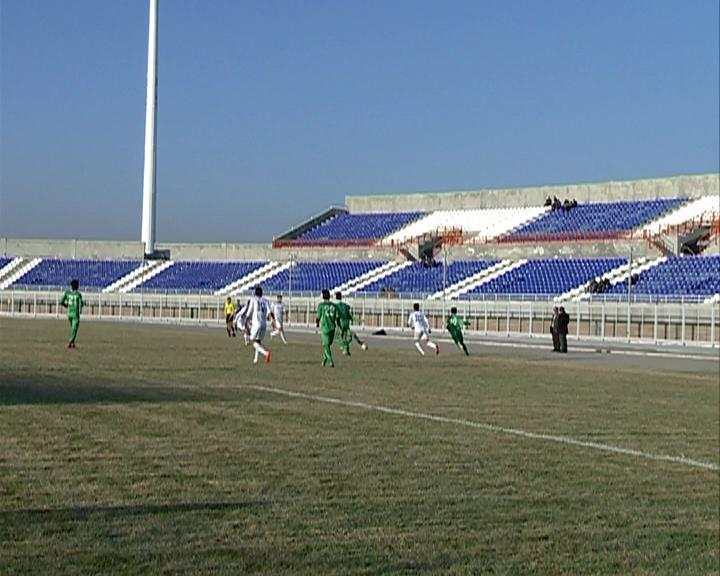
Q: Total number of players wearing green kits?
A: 4